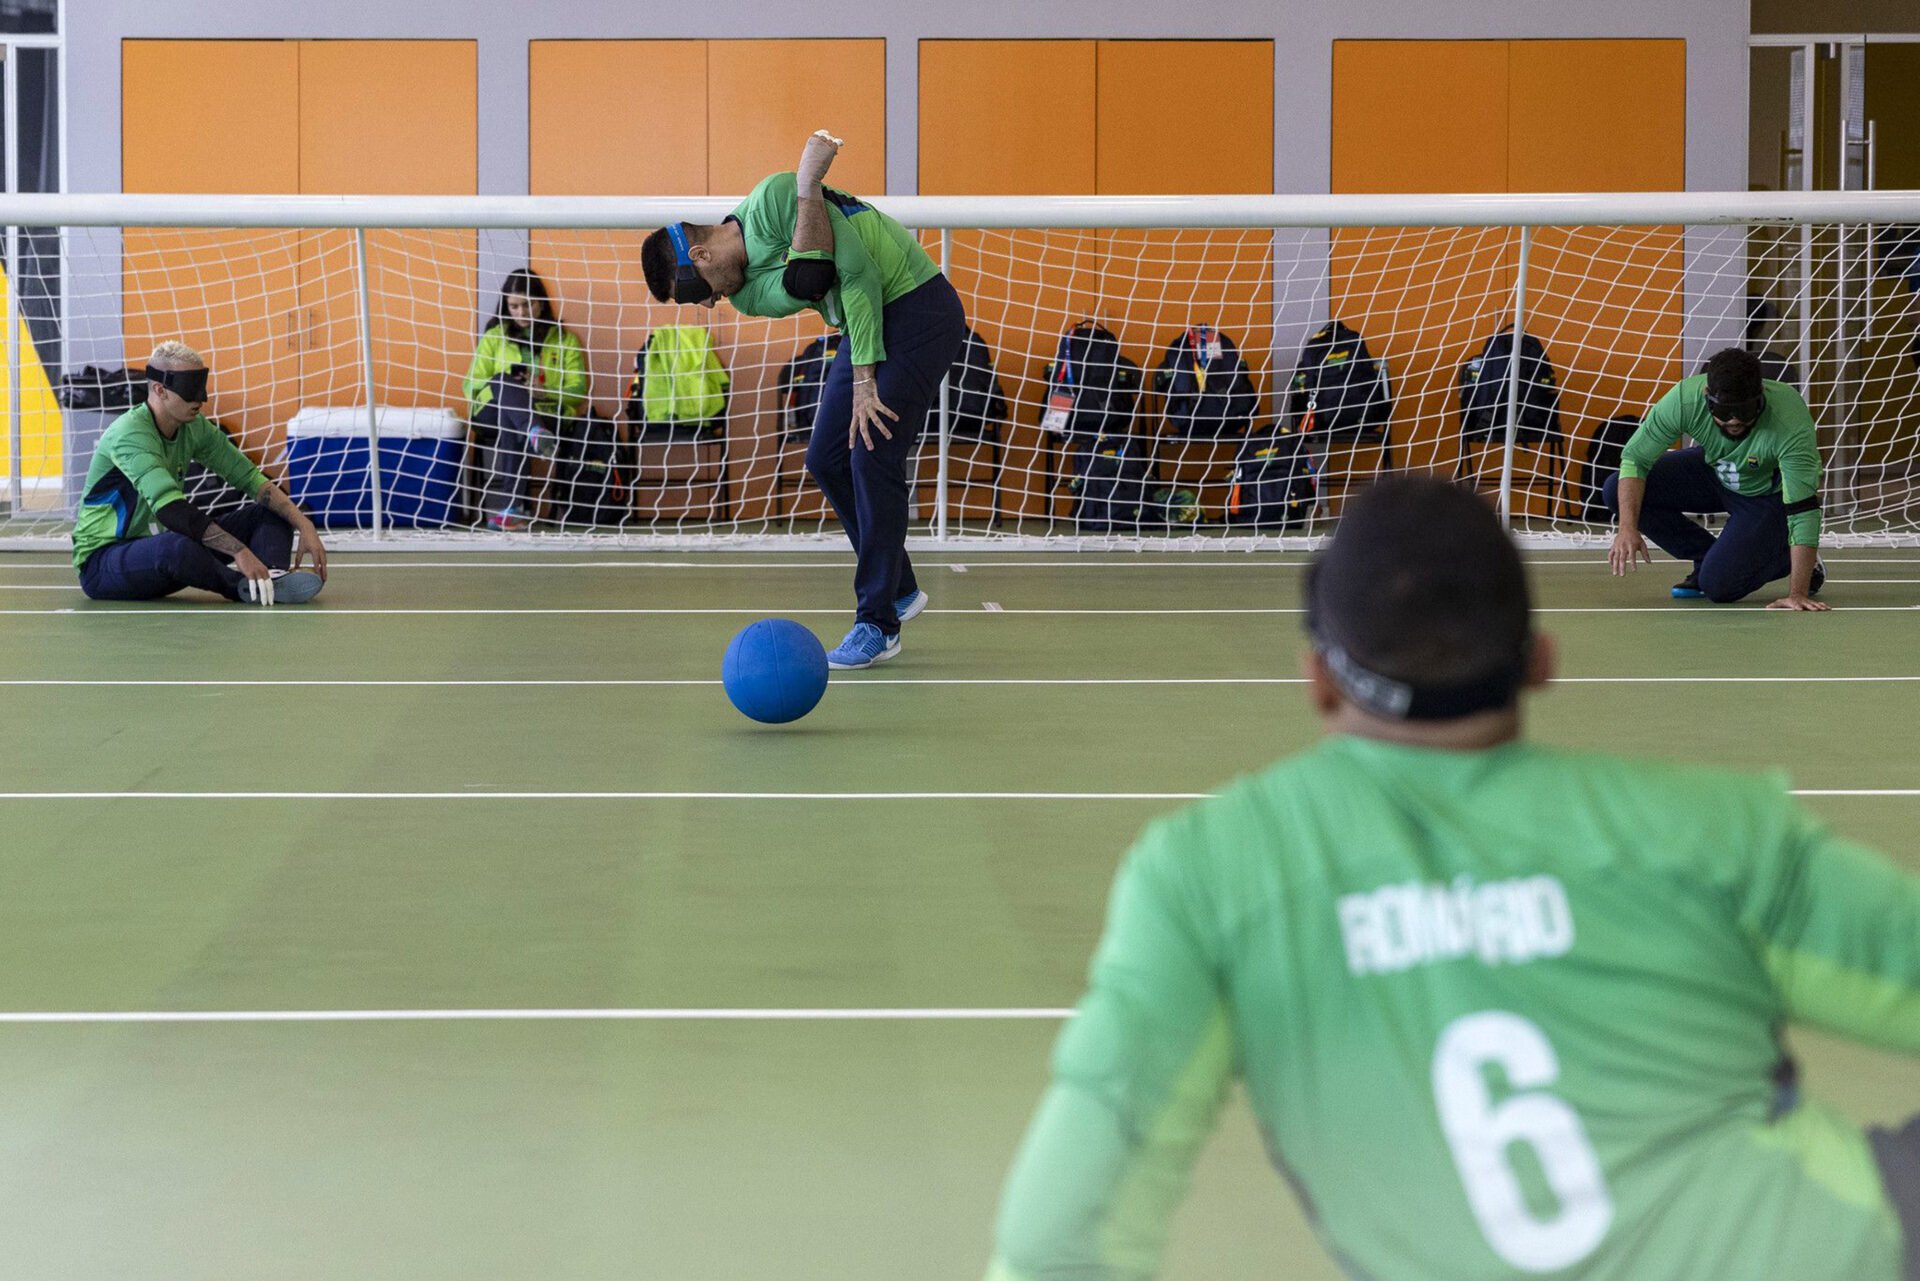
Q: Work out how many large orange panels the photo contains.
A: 8